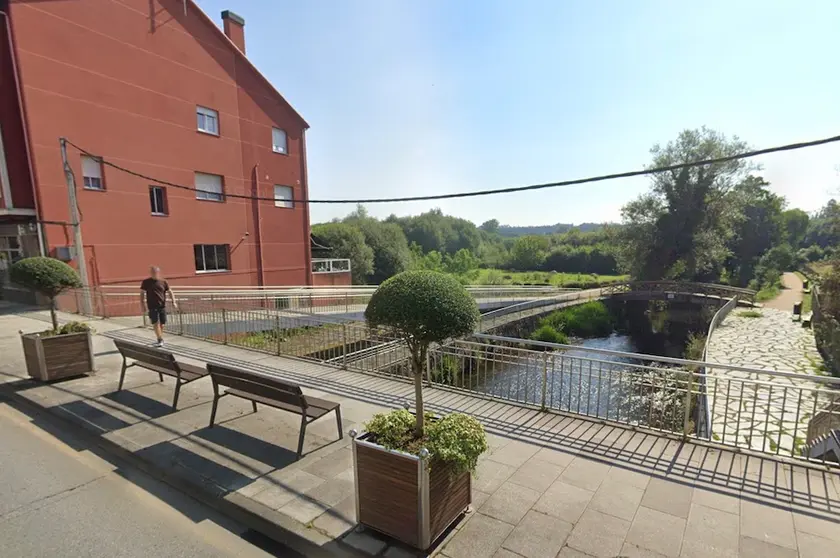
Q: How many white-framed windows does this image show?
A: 7